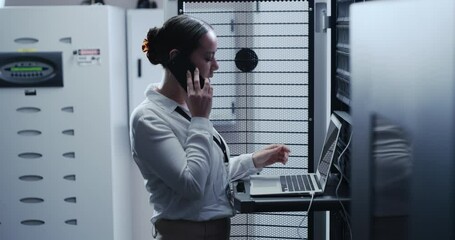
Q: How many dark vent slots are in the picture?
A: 14